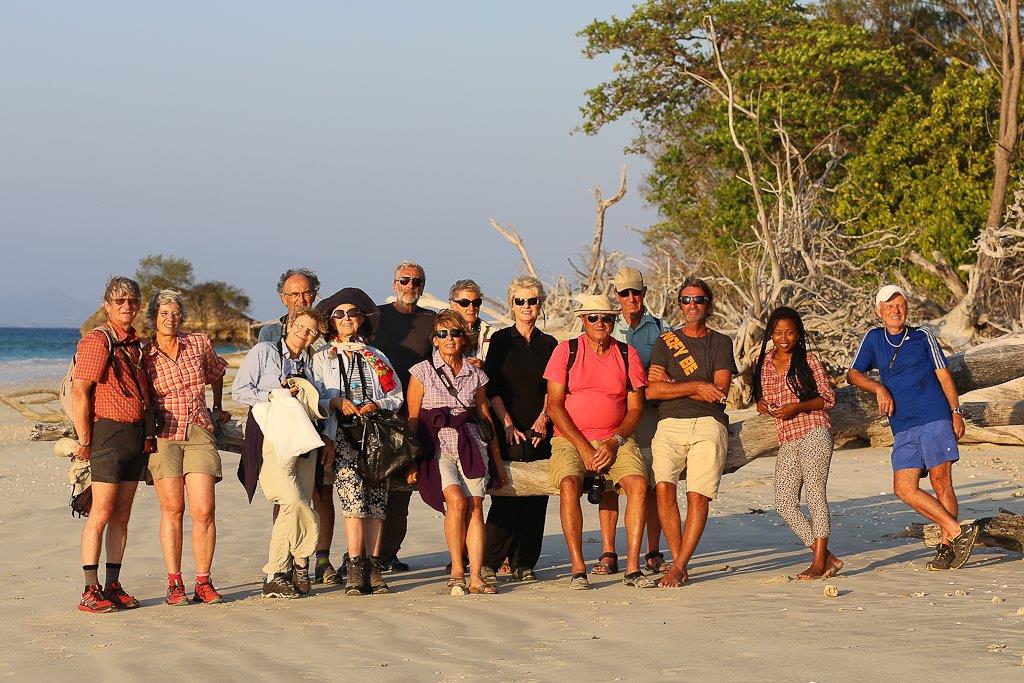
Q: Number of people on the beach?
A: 14